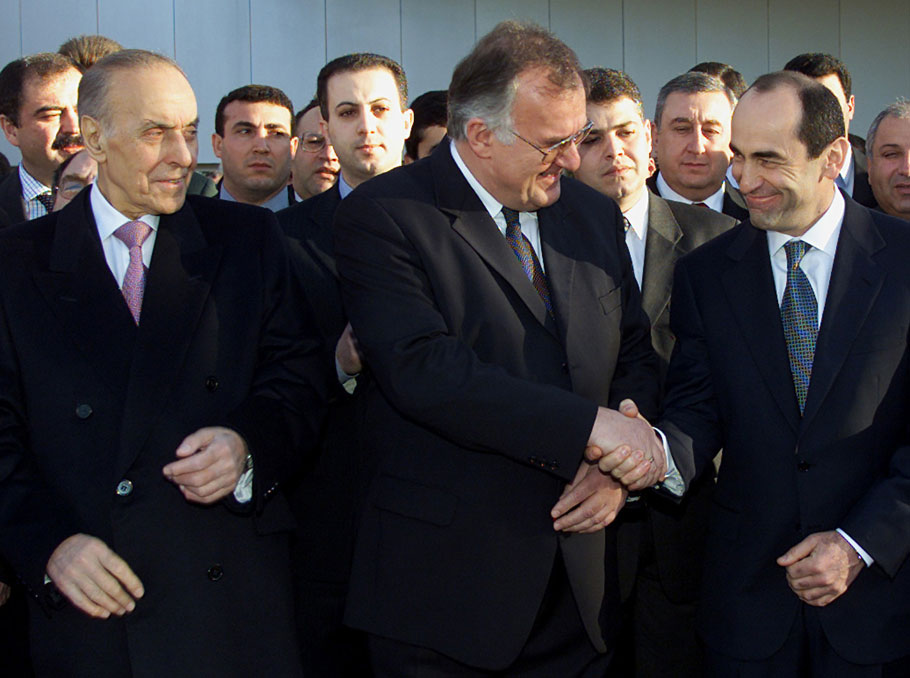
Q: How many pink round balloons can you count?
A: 0